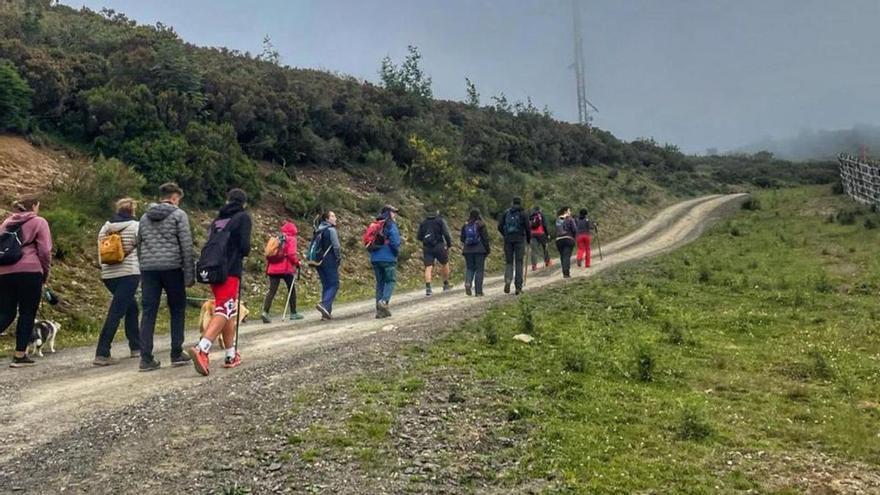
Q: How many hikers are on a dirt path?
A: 13